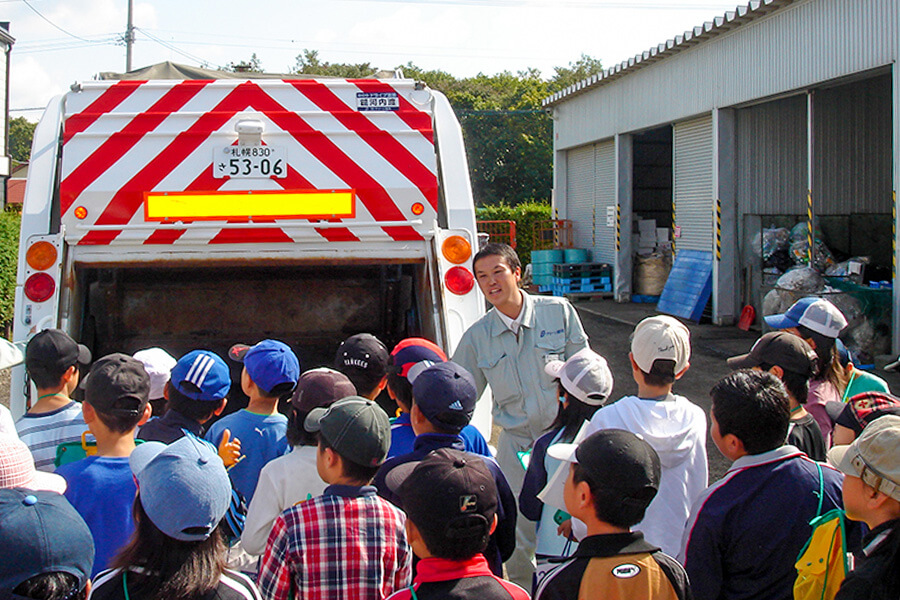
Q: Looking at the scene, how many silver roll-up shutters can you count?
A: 3